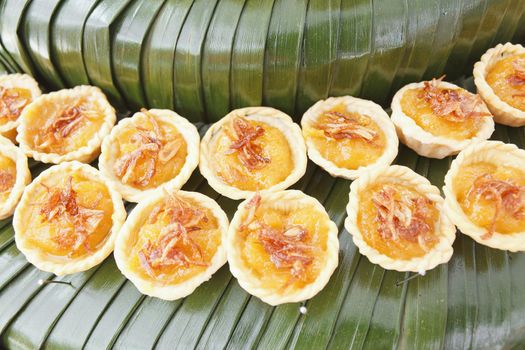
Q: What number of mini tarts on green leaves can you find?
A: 13